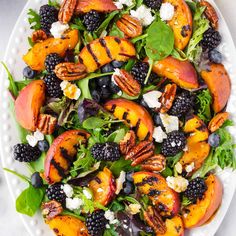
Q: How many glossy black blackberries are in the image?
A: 14